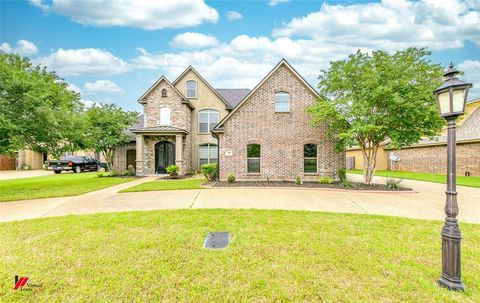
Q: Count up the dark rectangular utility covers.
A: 1